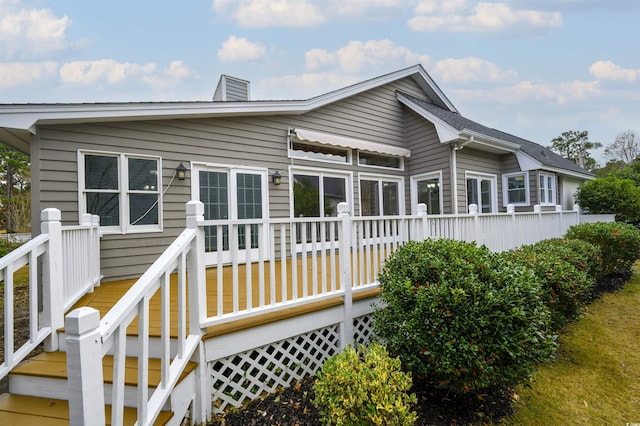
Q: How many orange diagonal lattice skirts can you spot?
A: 0